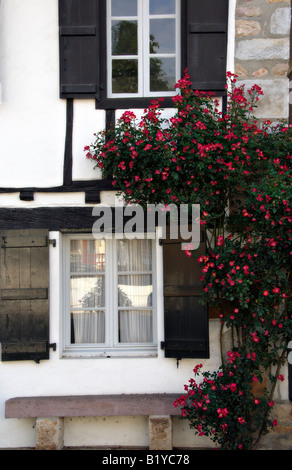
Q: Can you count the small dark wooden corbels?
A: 2